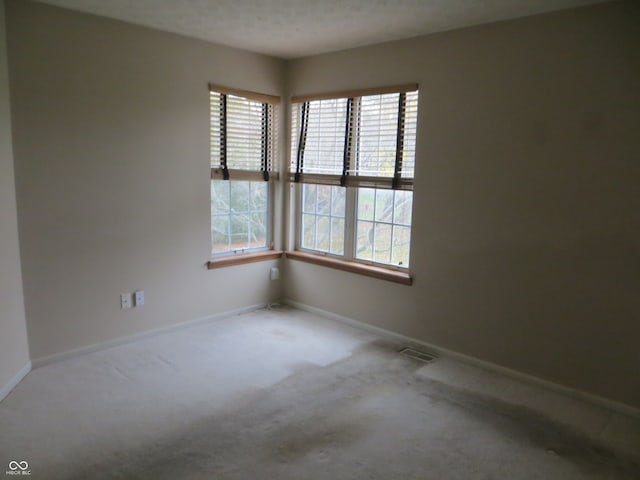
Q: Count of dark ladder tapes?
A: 5